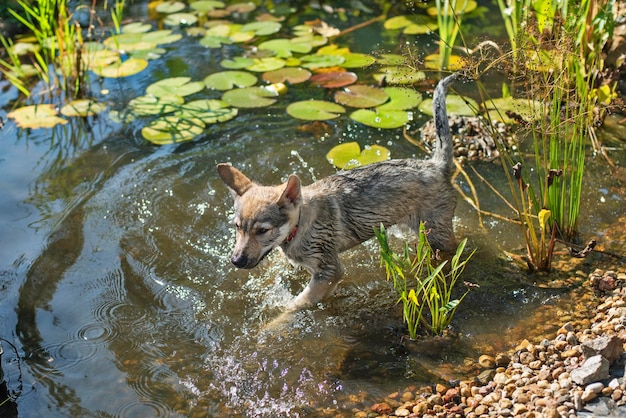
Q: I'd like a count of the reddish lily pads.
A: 3